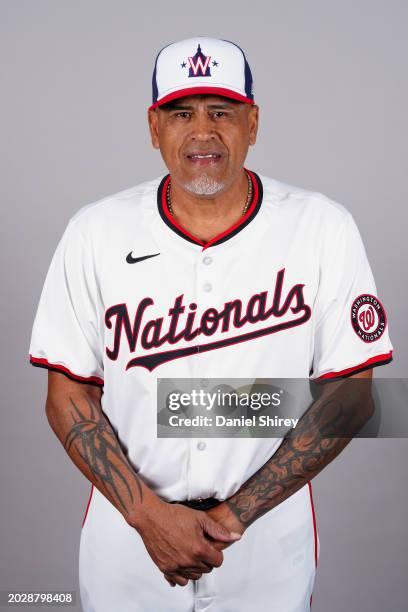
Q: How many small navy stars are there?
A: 2